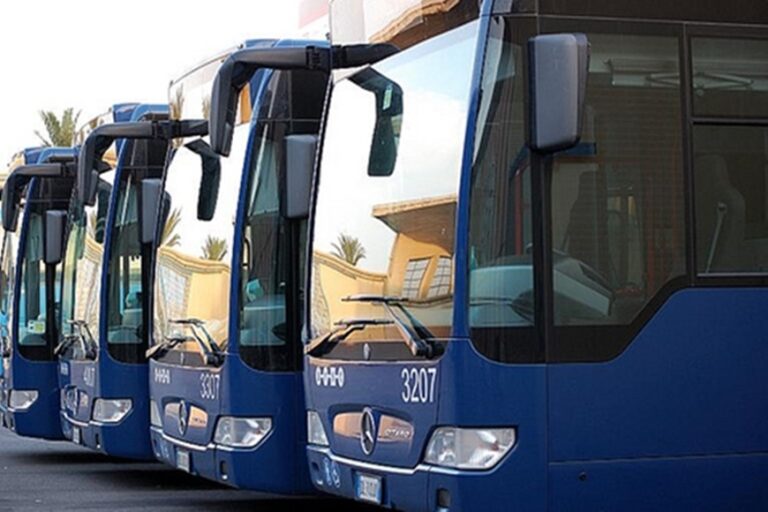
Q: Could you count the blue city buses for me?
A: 4